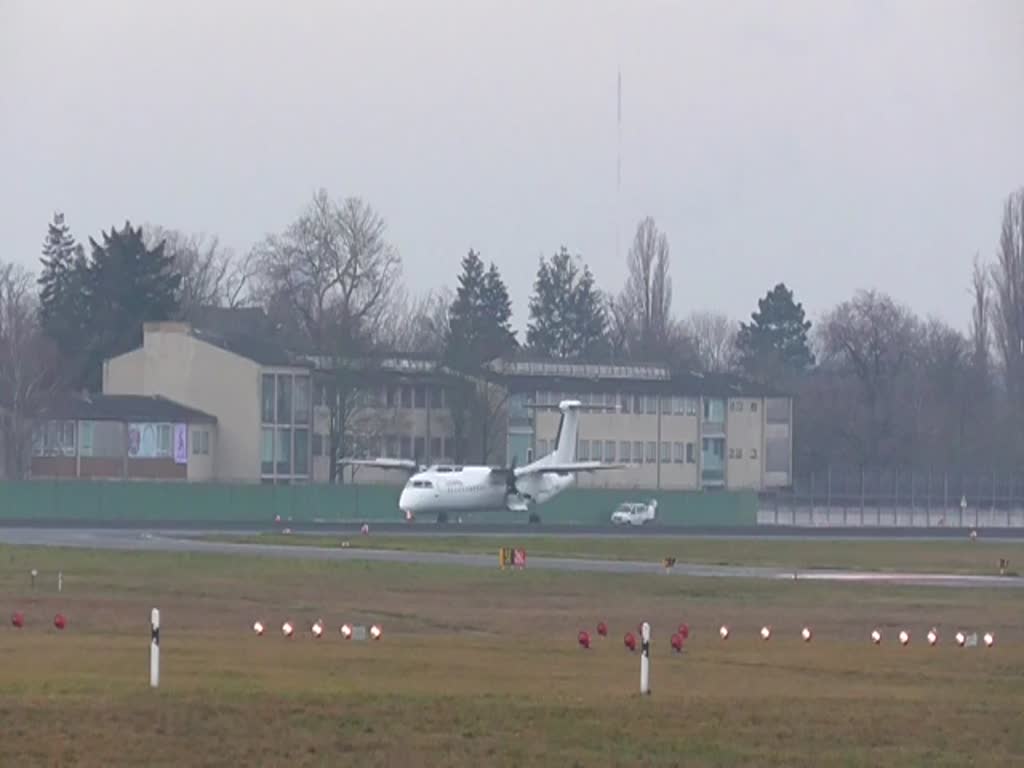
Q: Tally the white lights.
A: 13